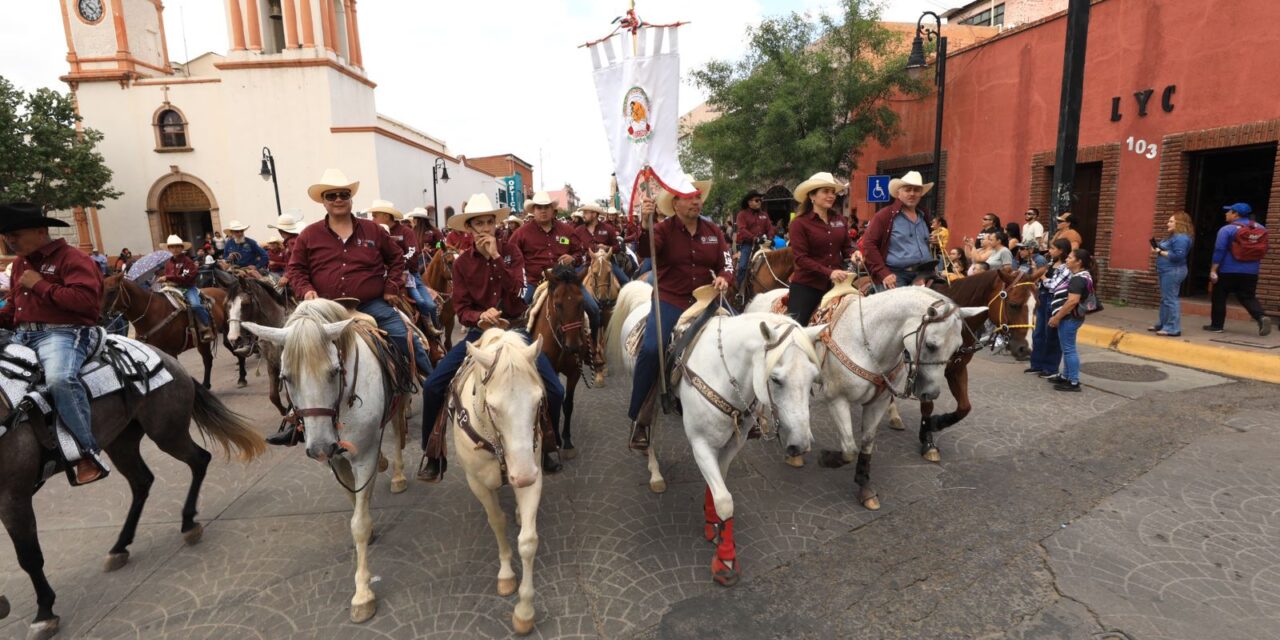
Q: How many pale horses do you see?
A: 4